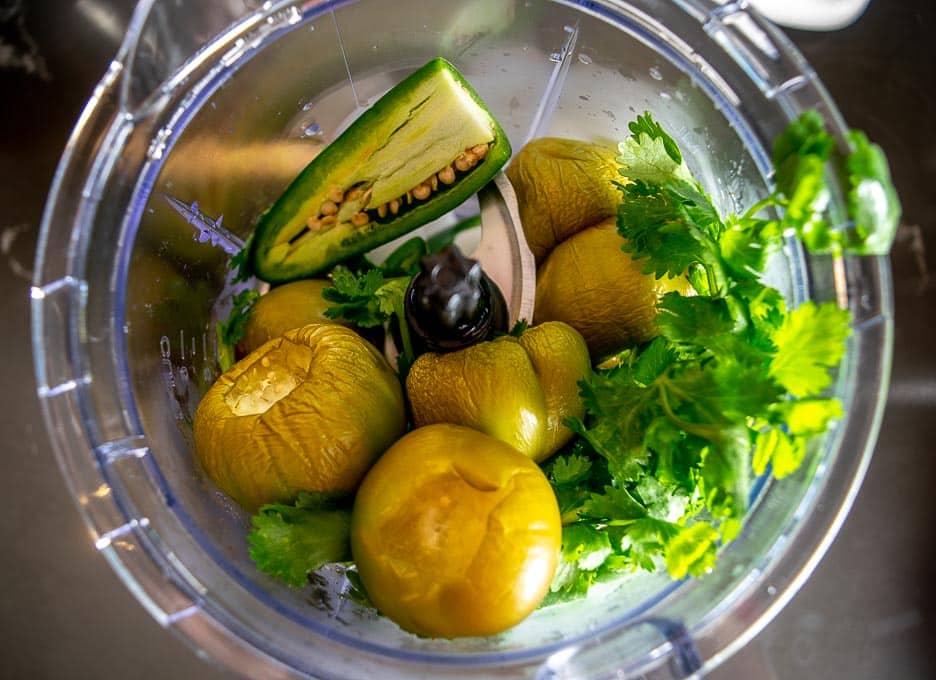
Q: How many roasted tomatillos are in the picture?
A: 6